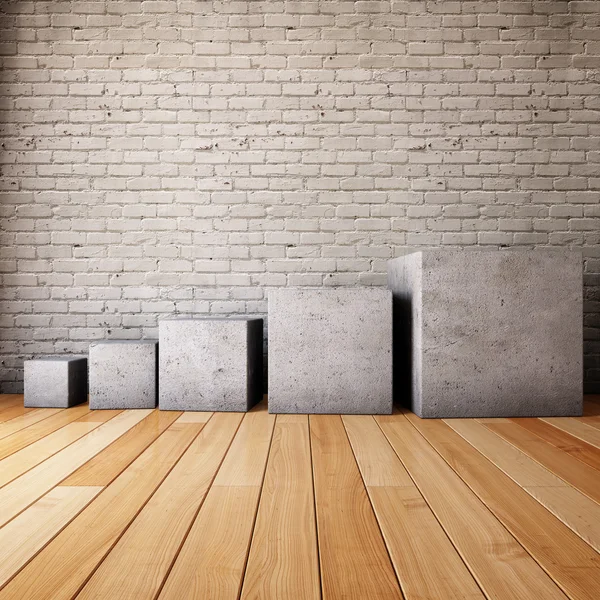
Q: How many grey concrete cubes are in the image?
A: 5